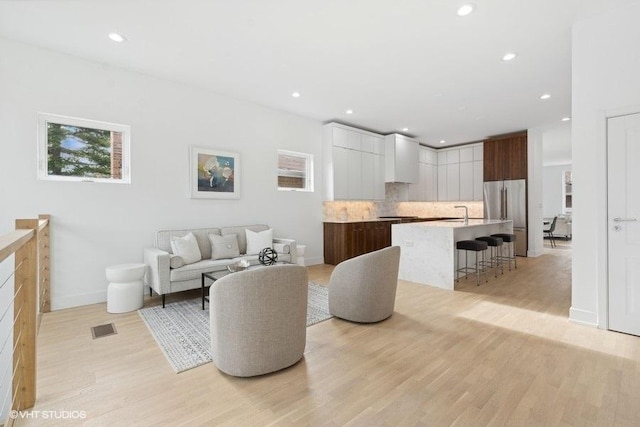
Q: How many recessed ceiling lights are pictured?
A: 9